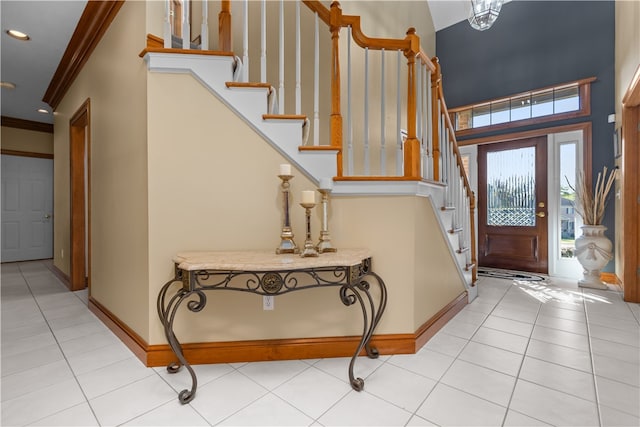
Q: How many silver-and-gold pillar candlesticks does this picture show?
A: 3